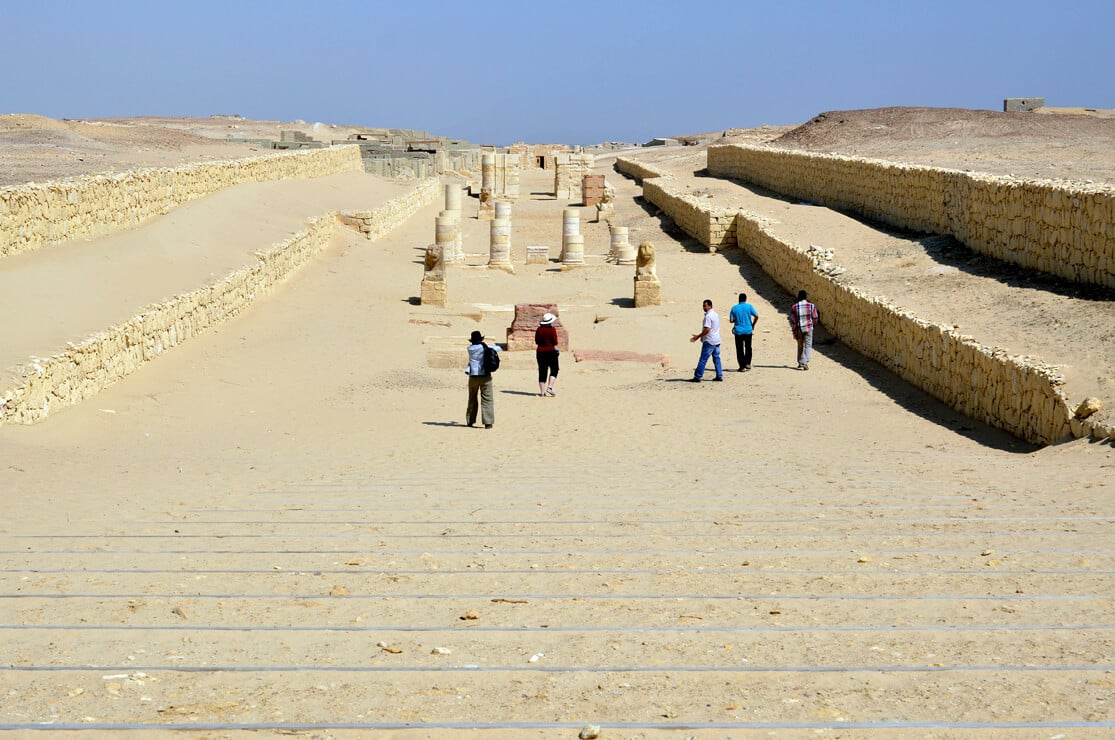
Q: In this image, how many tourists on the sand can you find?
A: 5